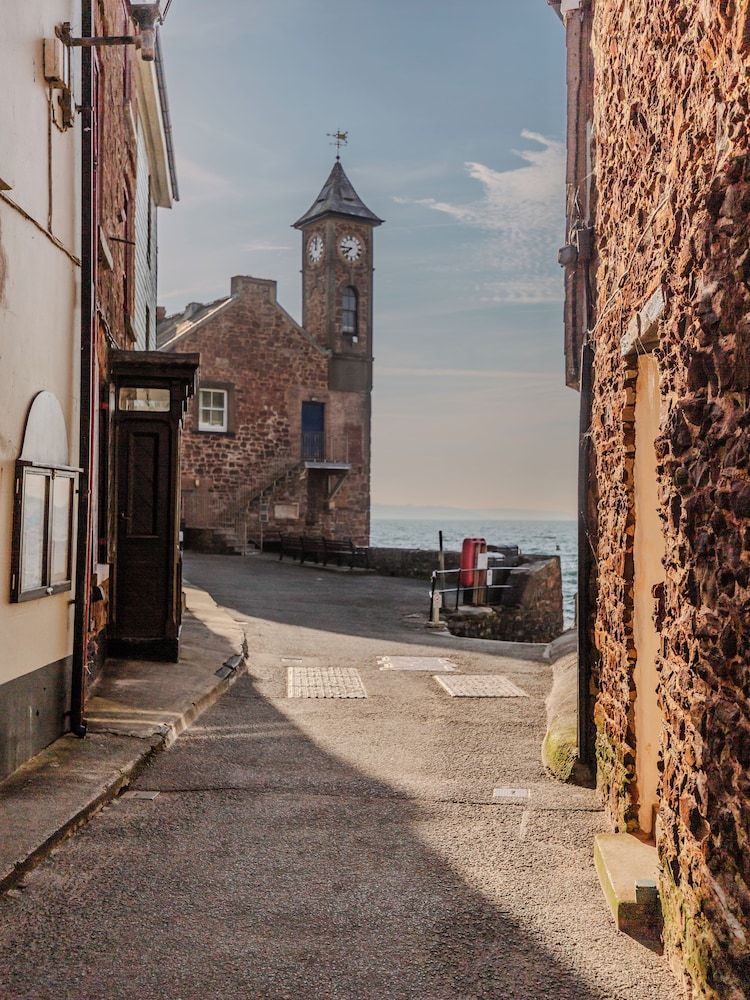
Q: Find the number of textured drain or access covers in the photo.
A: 3